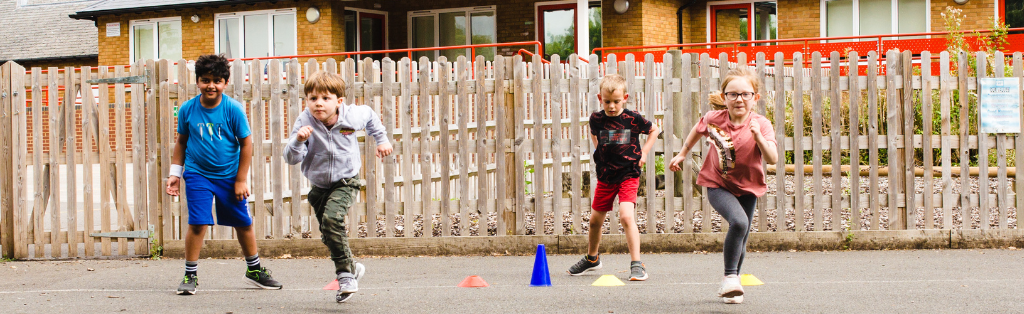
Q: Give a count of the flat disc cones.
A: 4